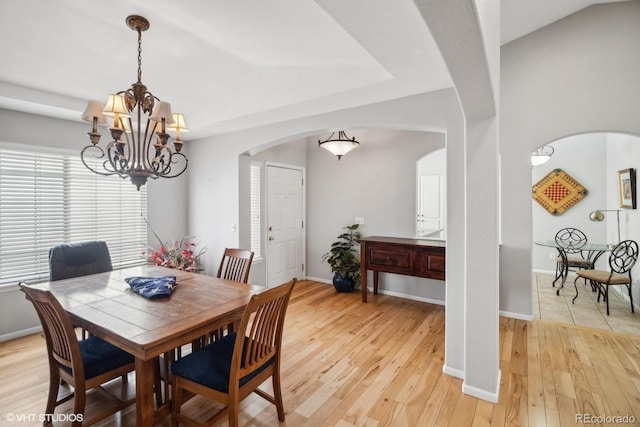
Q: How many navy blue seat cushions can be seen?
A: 2